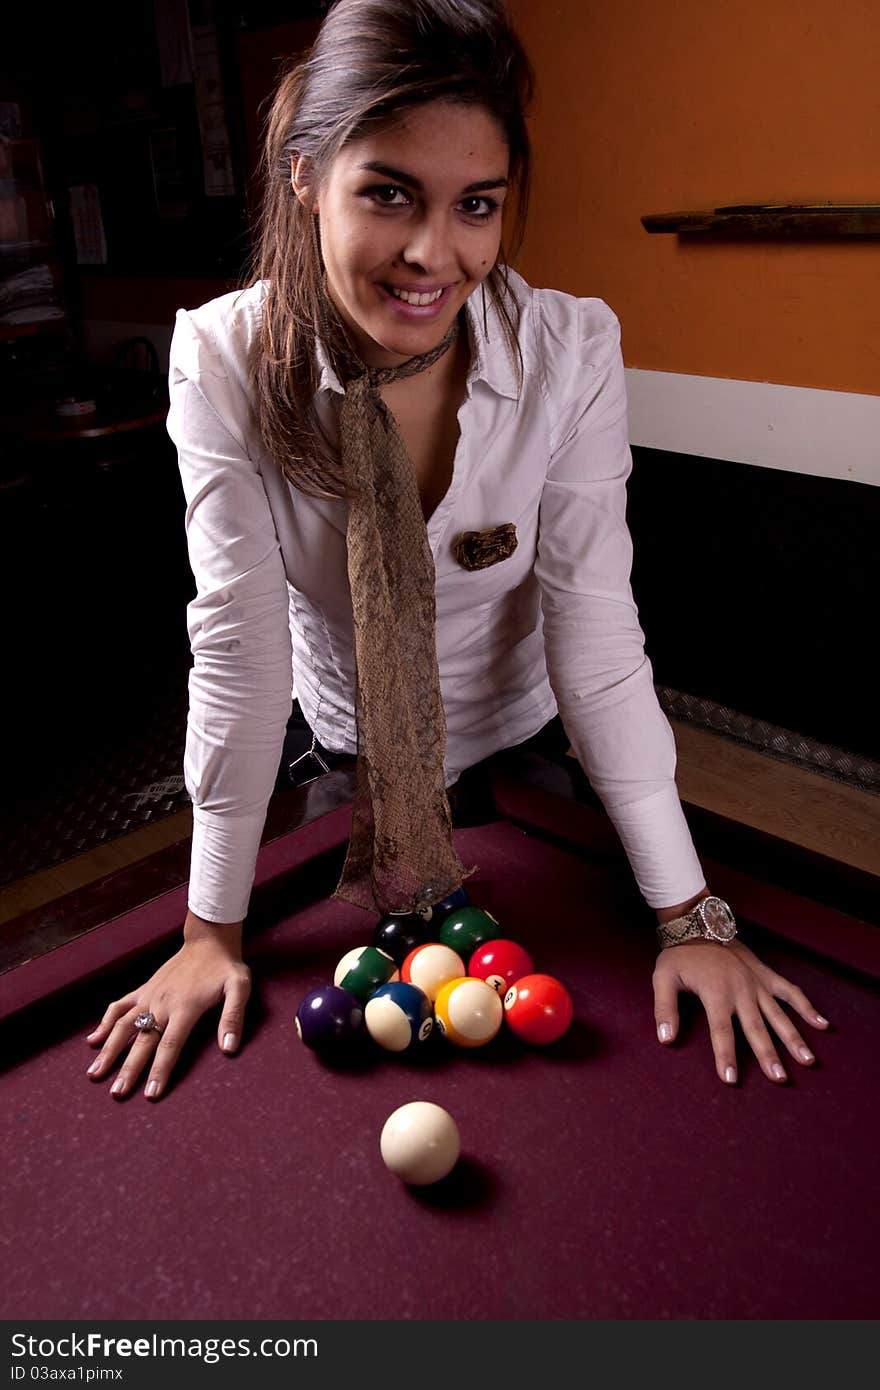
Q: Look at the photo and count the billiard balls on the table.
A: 11